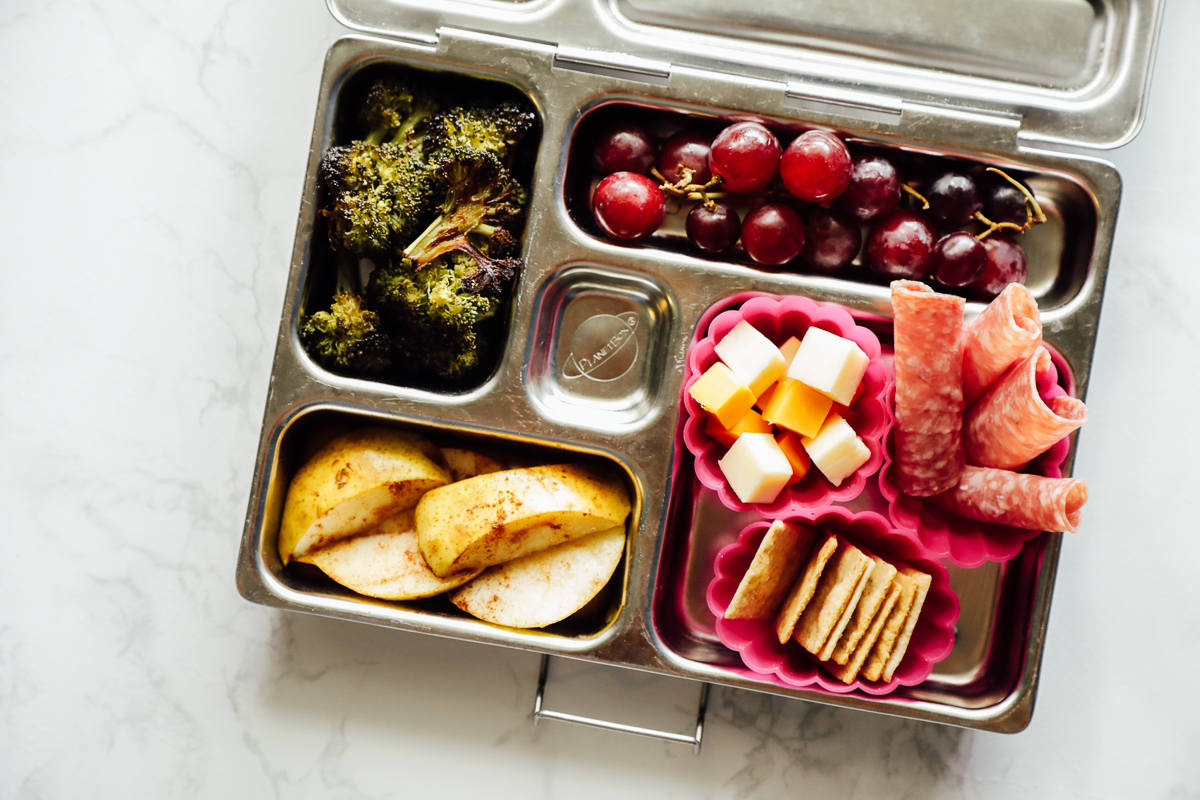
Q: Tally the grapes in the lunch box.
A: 14